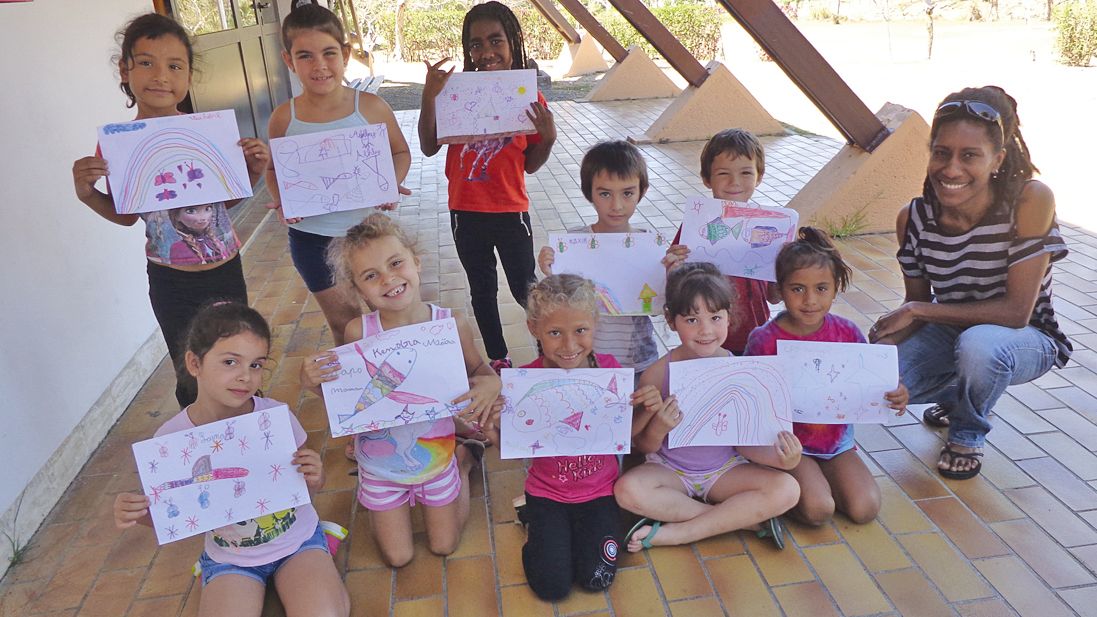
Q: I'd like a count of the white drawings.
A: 10